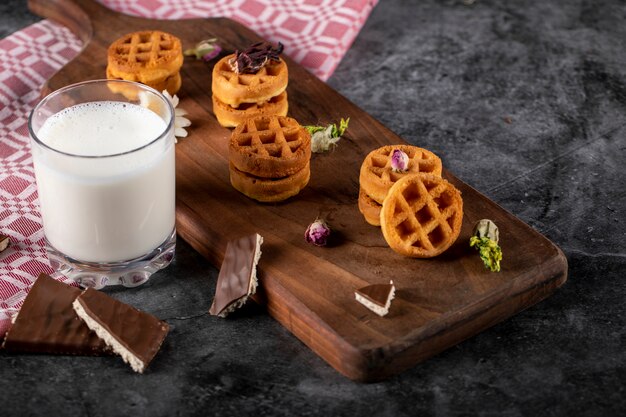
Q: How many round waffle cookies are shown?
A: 9